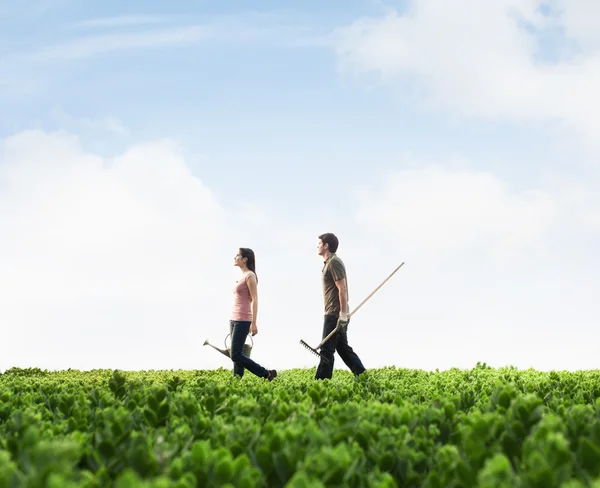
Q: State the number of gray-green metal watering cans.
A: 1